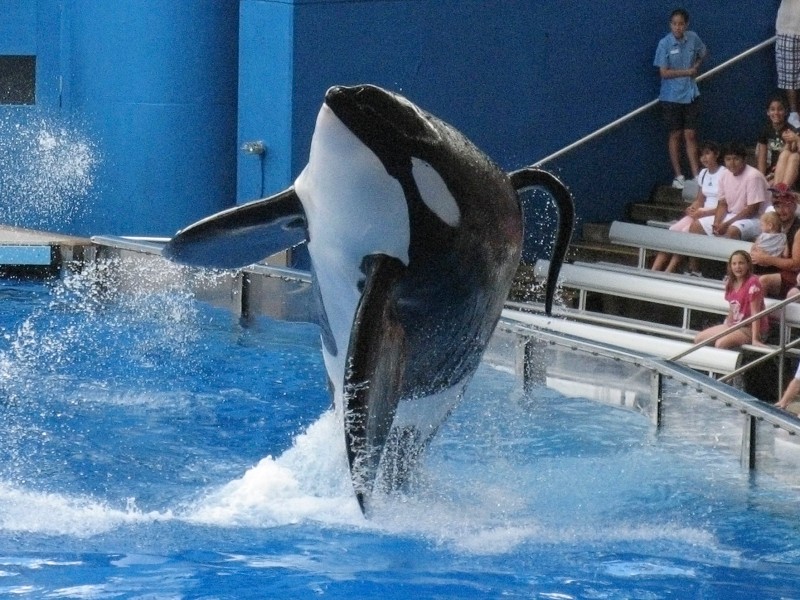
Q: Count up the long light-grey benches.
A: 3